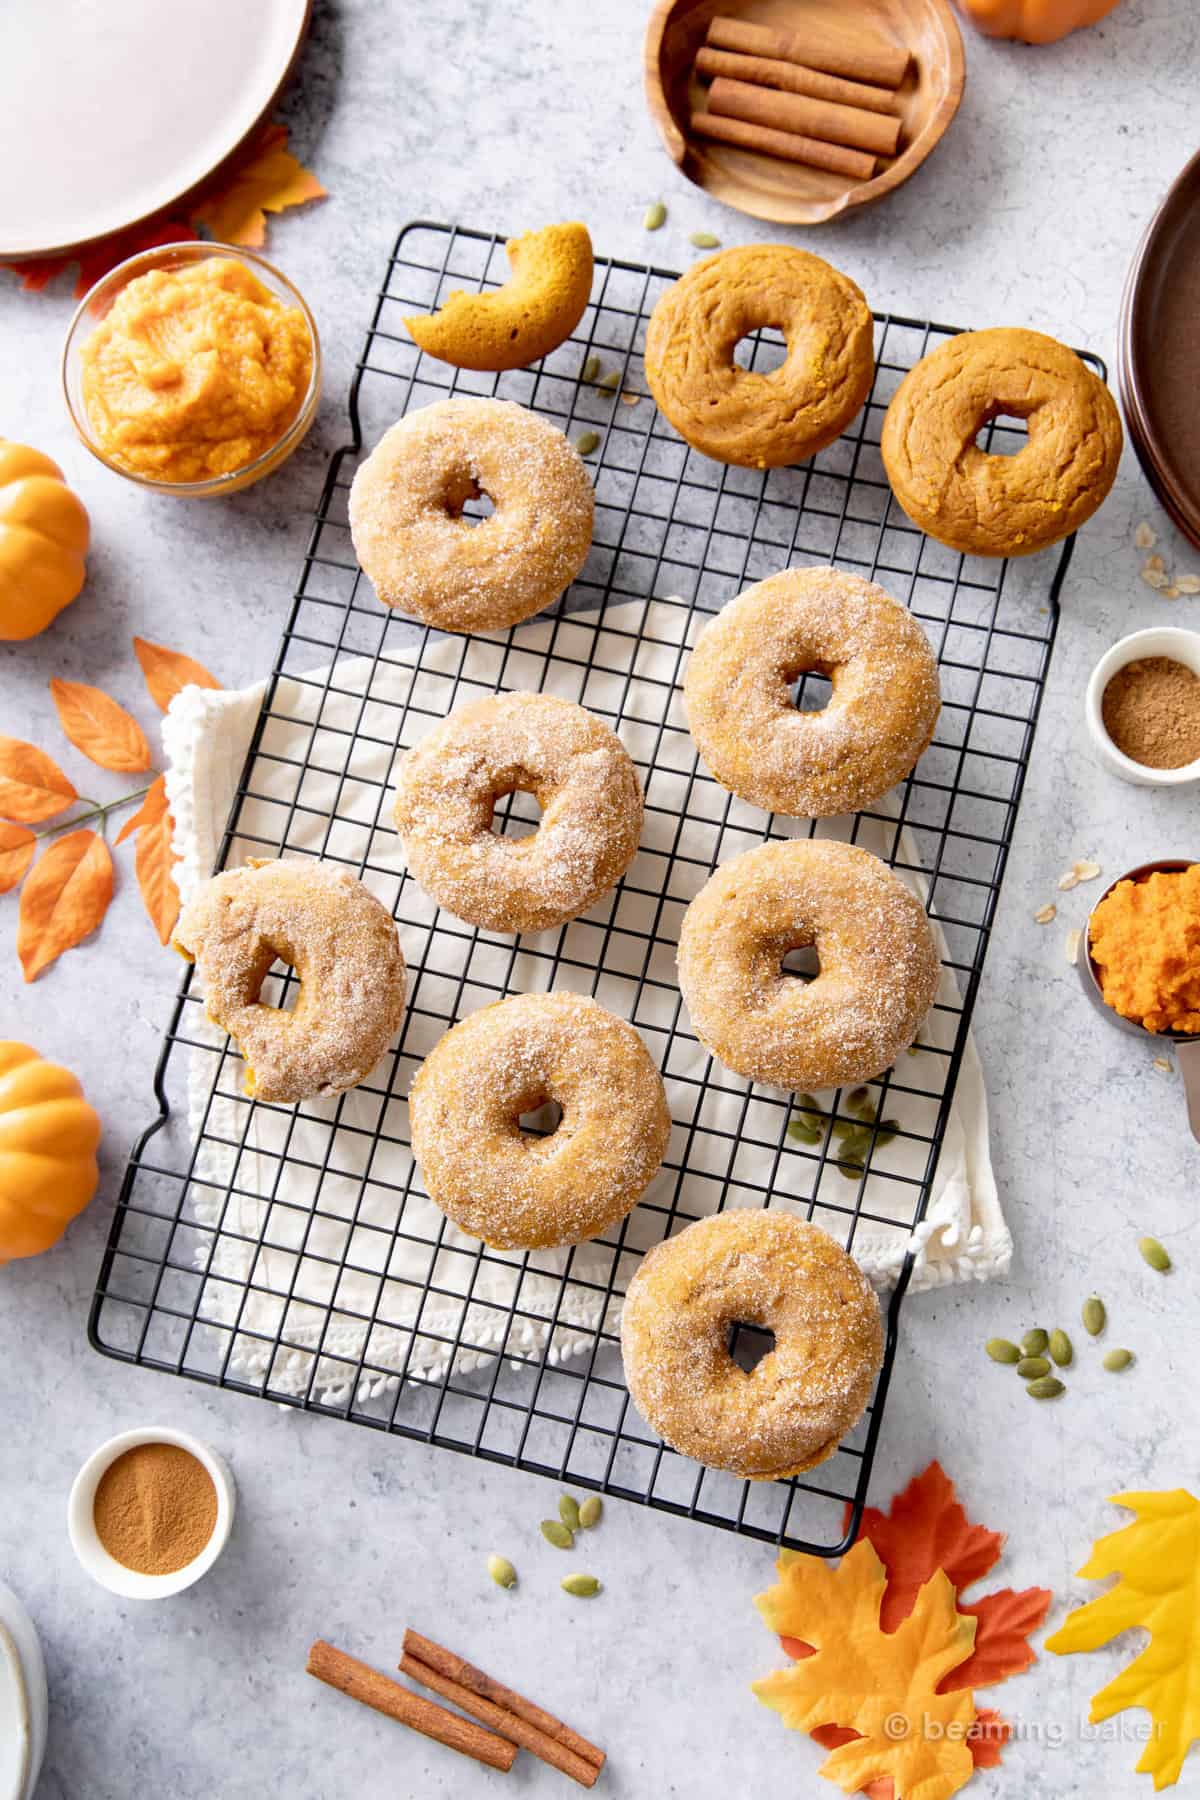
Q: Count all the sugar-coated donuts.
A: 7